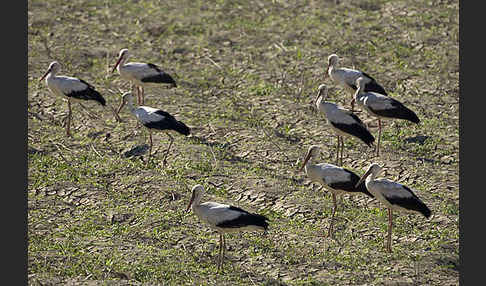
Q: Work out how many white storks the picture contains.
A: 9